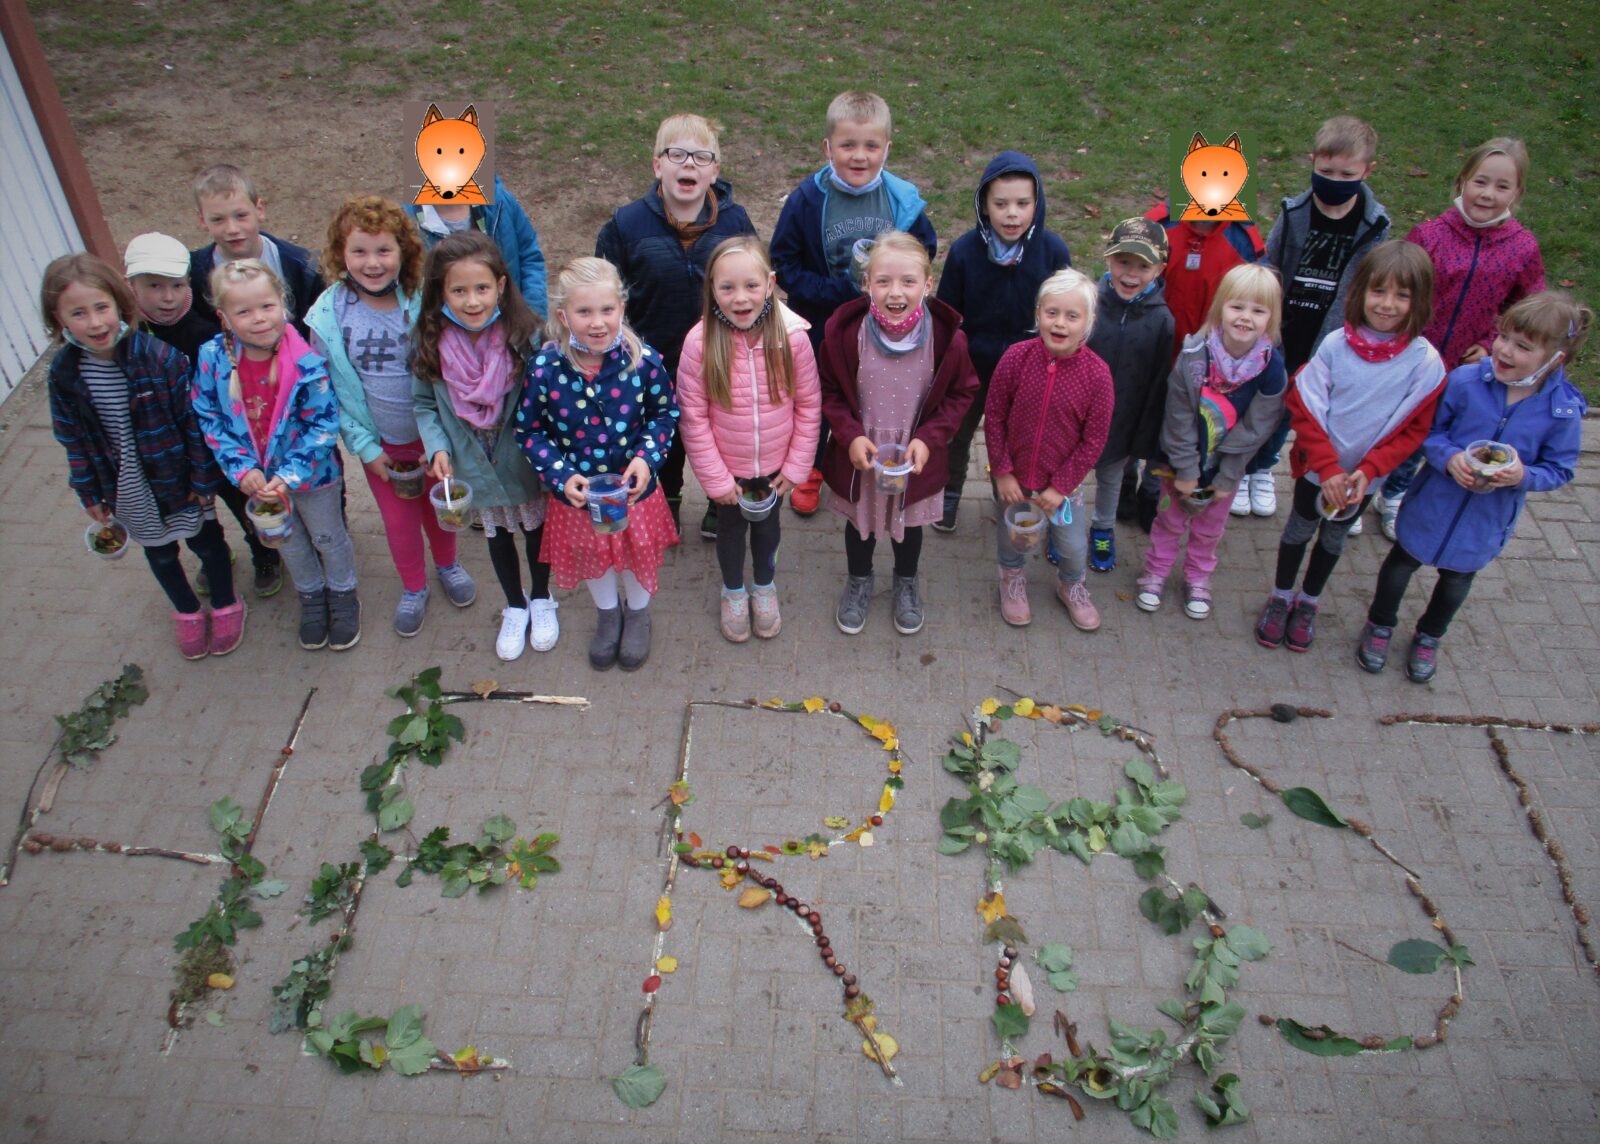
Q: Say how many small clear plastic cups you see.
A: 12